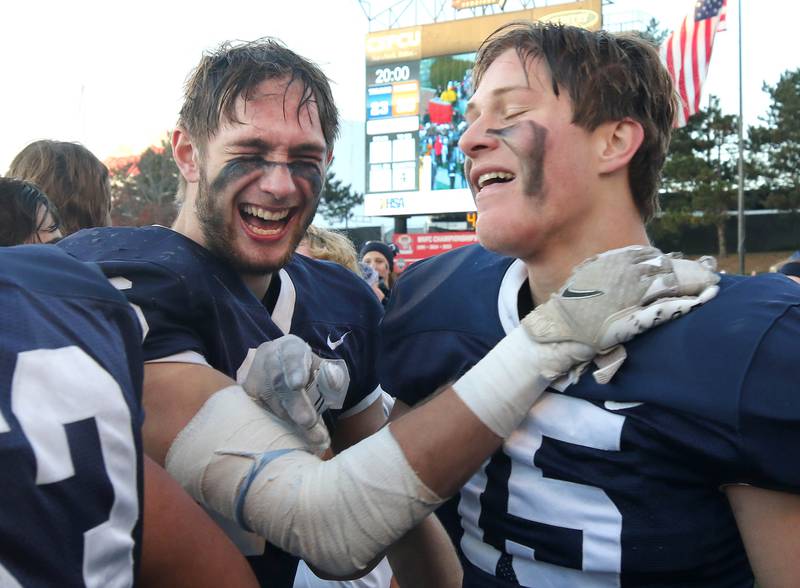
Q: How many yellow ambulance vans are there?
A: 0